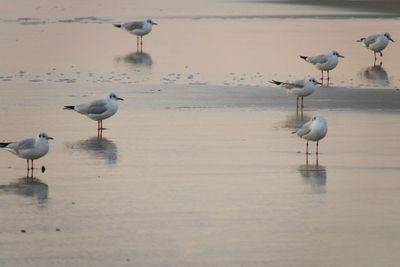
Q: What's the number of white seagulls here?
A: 7